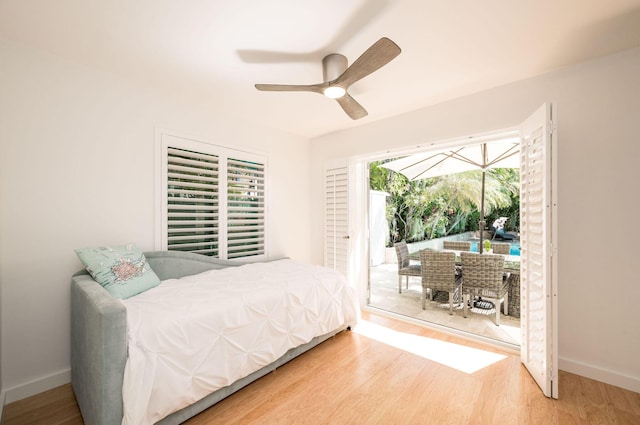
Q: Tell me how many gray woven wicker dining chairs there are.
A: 5